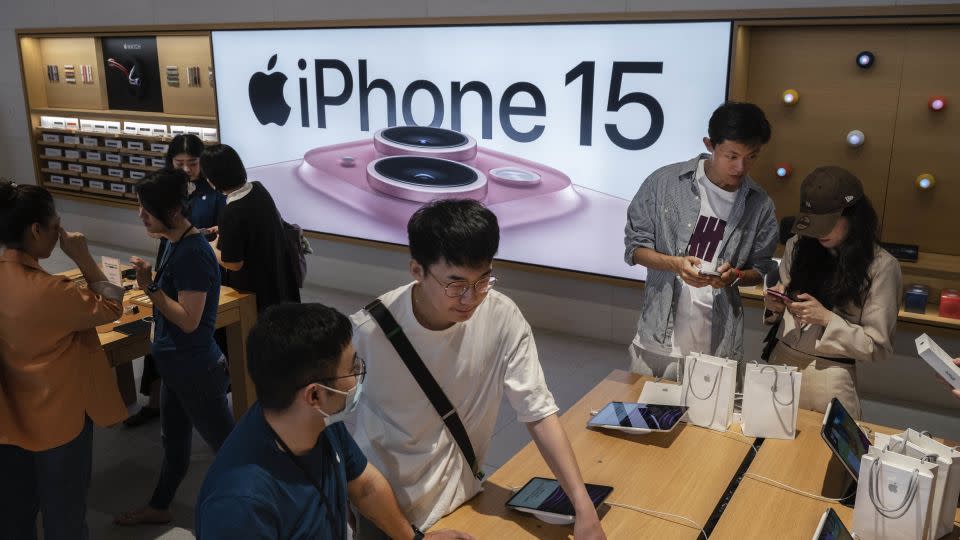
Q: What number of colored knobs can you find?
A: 6